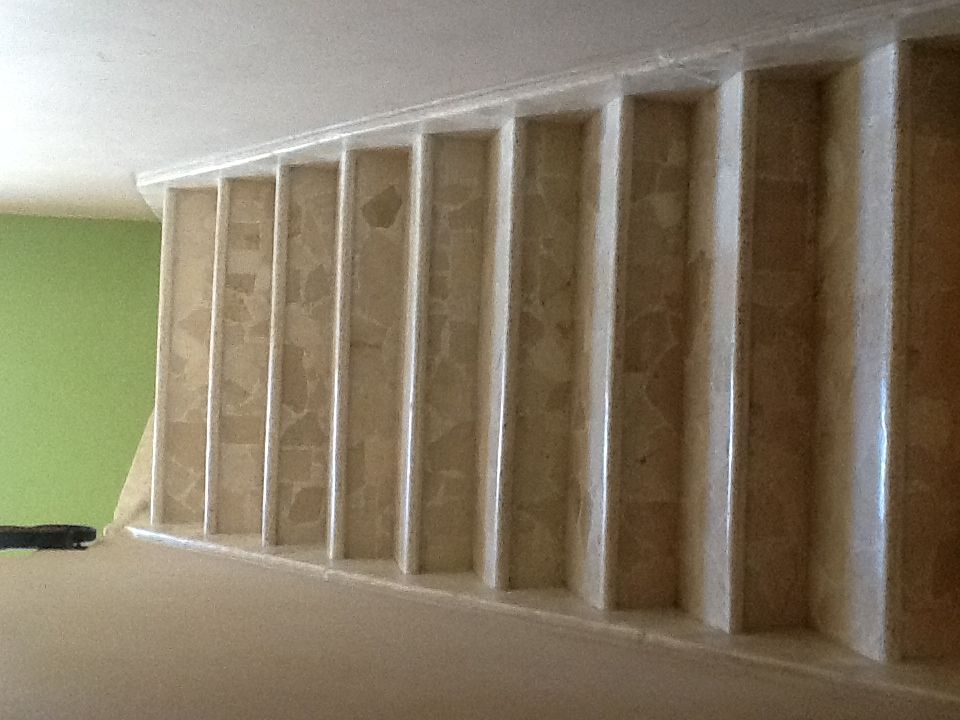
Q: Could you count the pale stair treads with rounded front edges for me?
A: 9